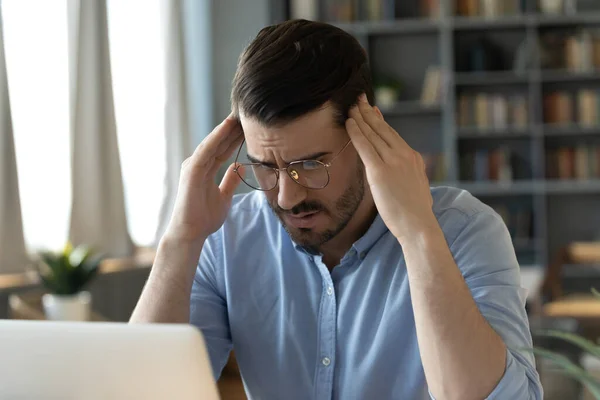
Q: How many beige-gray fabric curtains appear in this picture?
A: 3